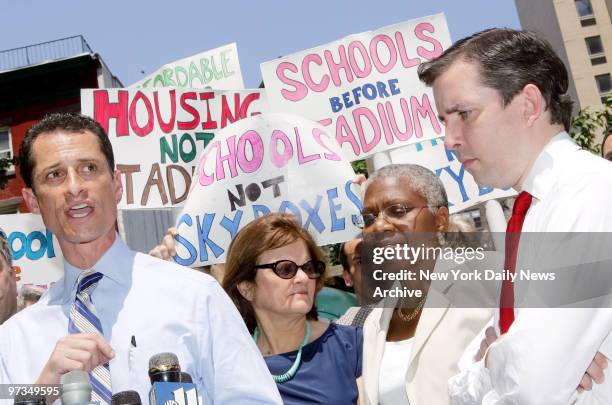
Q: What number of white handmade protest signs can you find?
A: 6